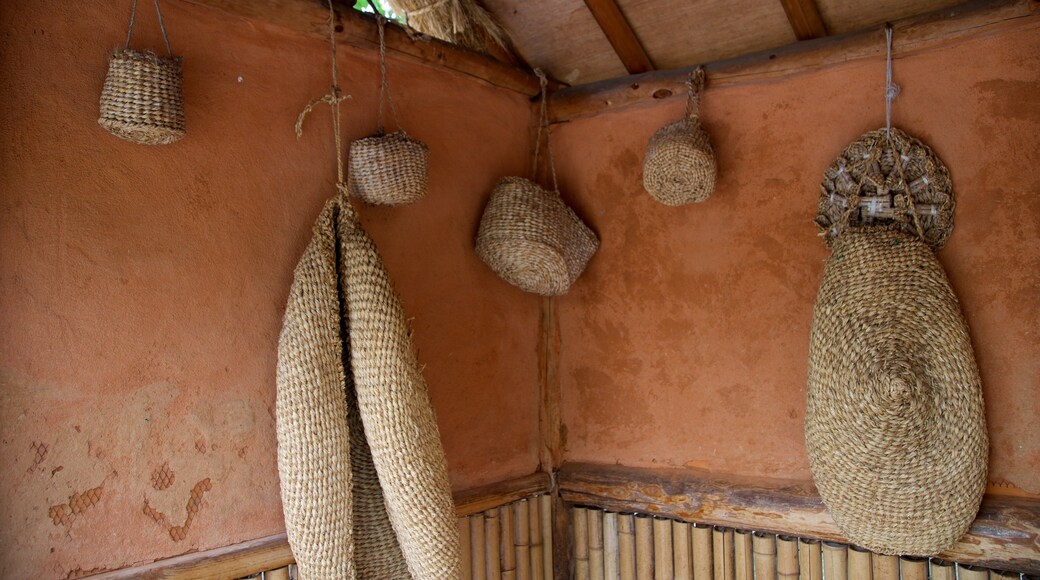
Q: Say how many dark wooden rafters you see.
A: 2